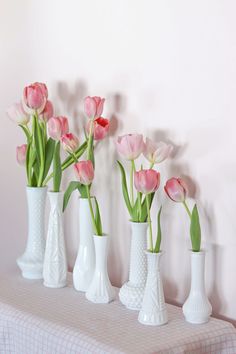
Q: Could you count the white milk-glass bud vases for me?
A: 7